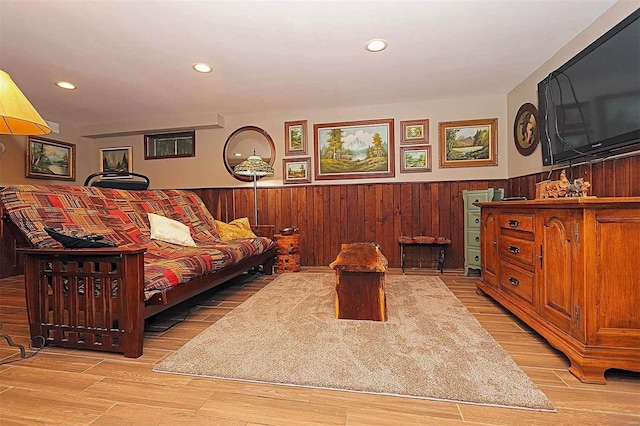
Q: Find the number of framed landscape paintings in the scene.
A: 8